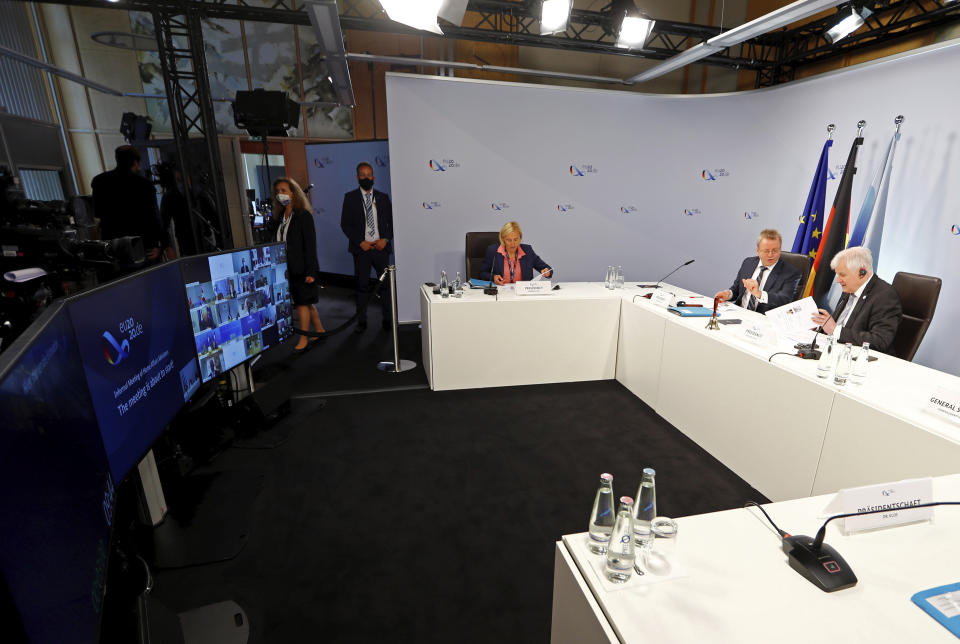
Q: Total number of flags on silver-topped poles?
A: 3